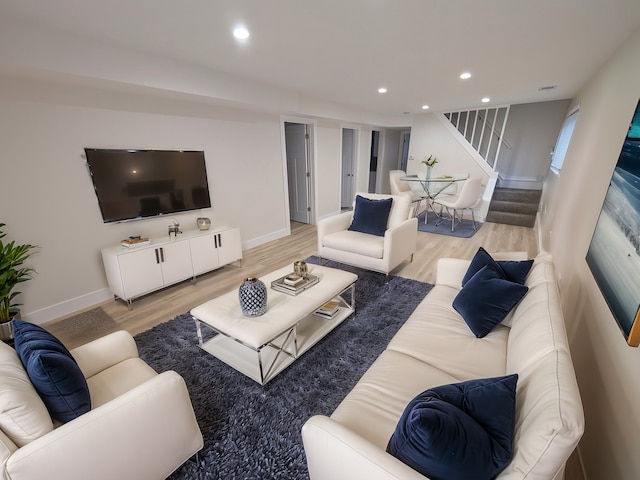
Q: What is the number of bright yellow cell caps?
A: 0